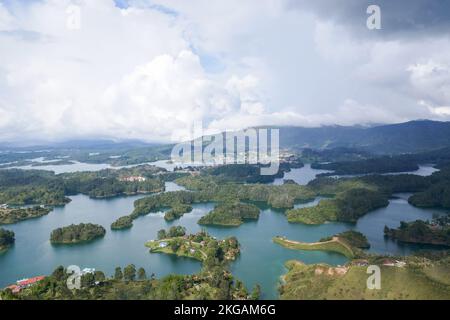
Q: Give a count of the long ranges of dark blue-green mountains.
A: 1